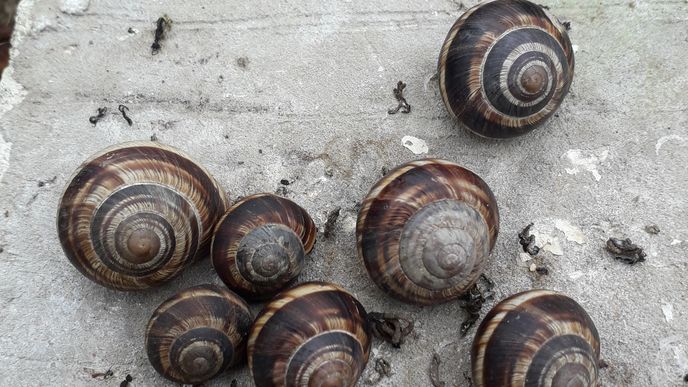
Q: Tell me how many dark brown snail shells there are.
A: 7